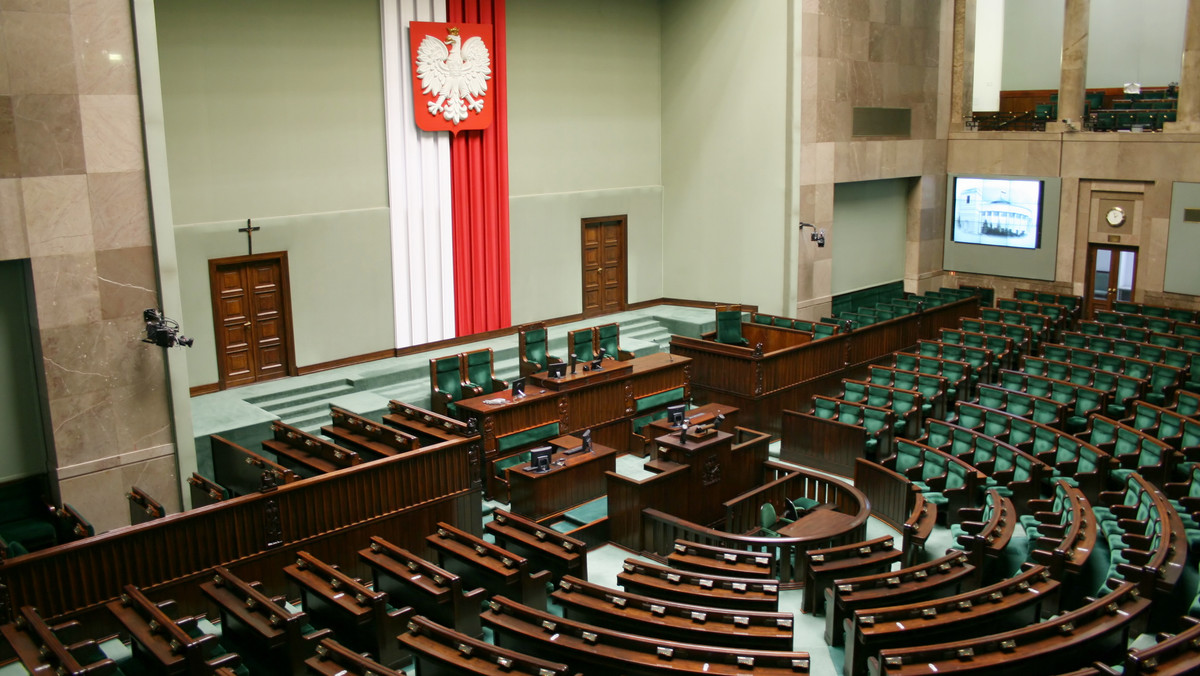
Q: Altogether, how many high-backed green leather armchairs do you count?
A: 6